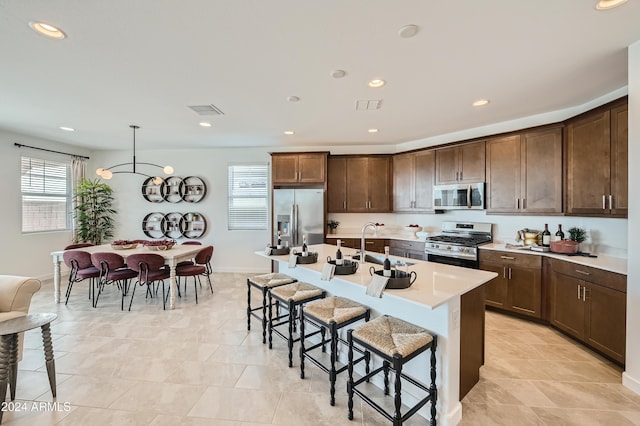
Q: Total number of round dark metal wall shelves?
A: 6